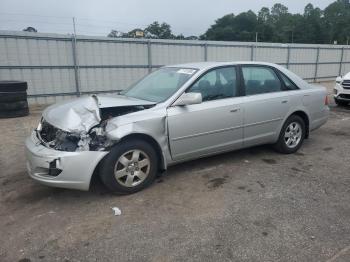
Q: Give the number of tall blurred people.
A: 0